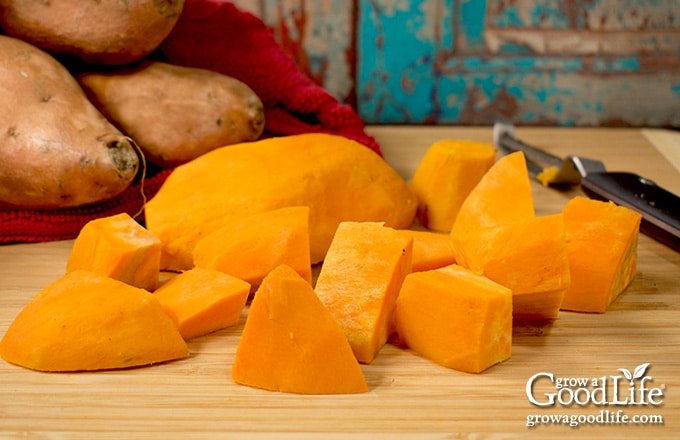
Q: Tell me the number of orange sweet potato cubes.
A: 12